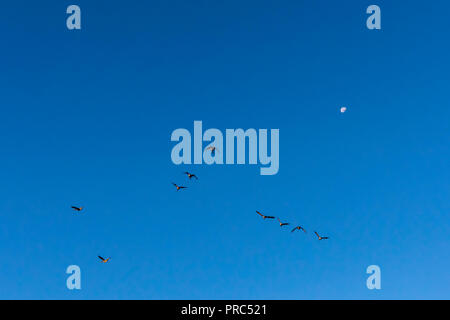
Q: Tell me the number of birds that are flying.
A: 9